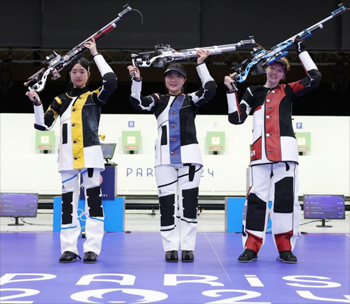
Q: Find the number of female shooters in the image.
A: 3